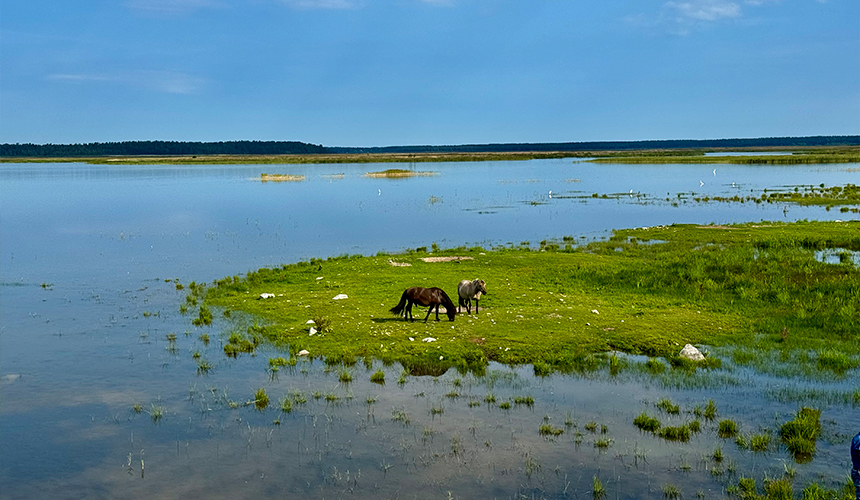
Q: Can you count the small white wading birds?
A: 6